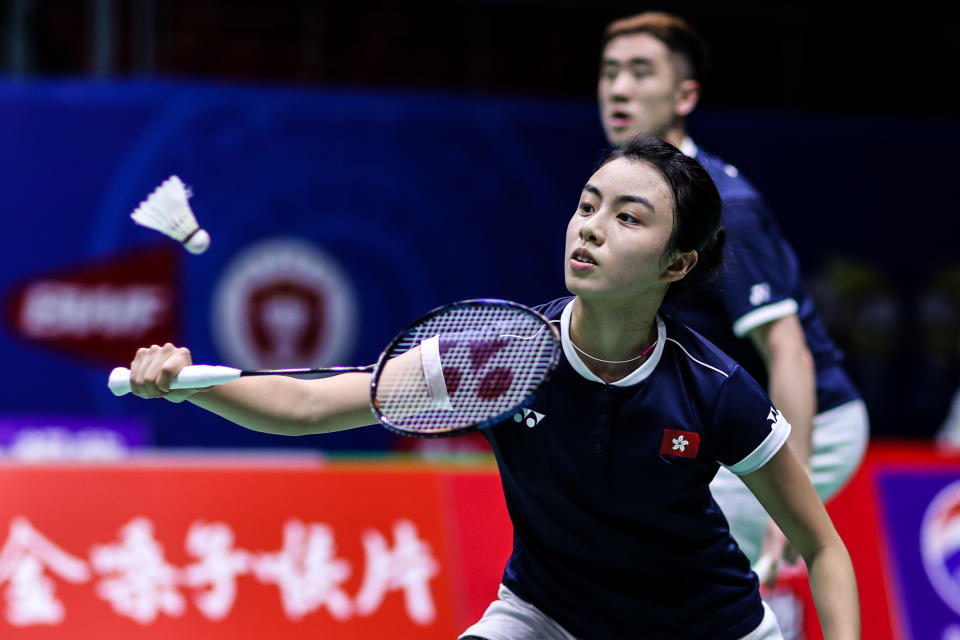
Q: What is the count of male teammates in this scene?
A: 1